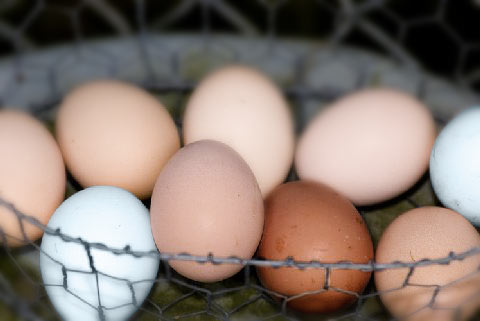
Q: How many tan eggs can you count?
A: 6